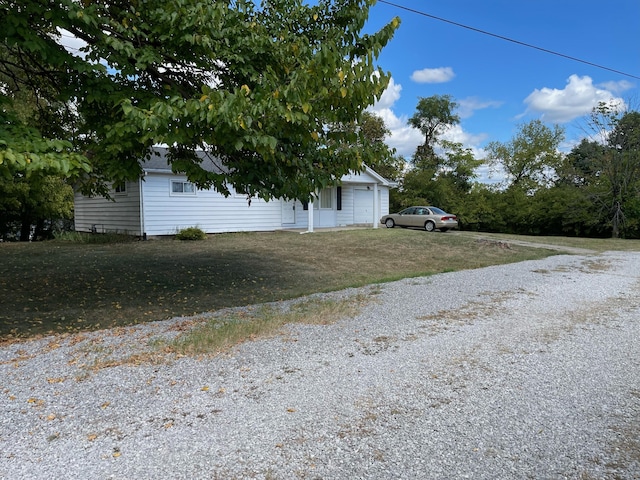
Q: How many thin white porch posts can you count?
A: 2